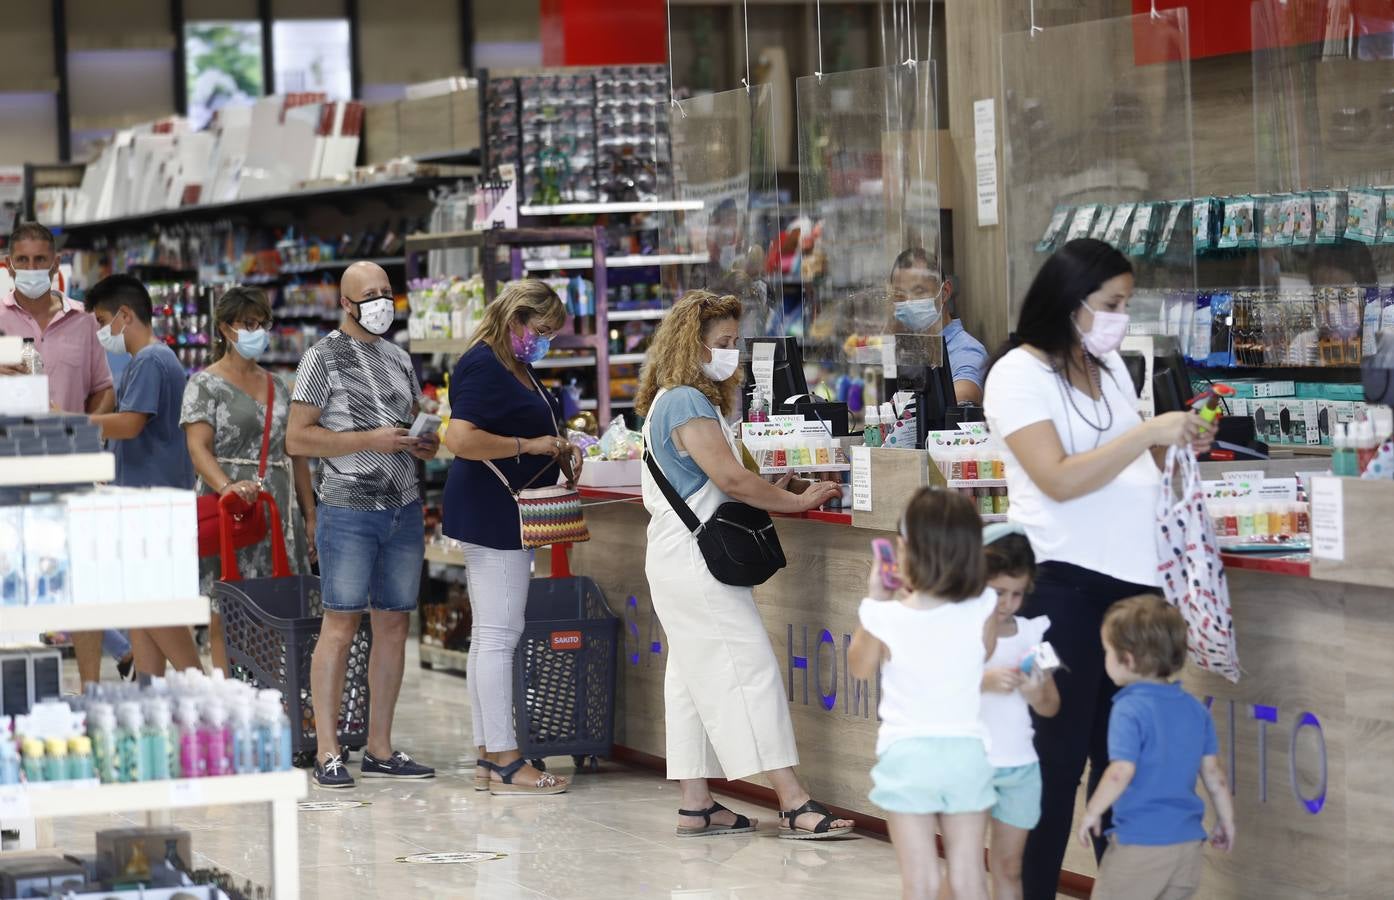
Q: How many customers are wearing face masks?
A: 7